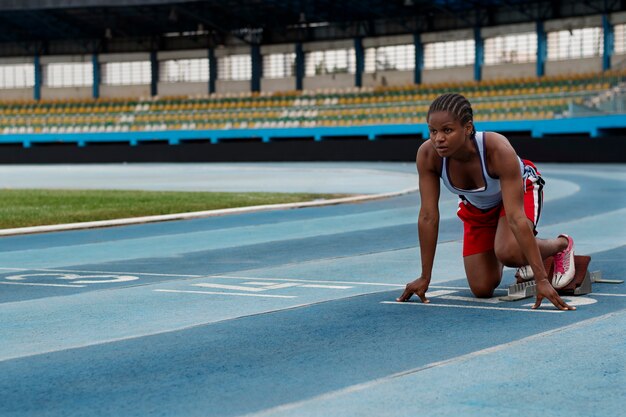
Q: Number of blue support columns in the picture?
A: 11